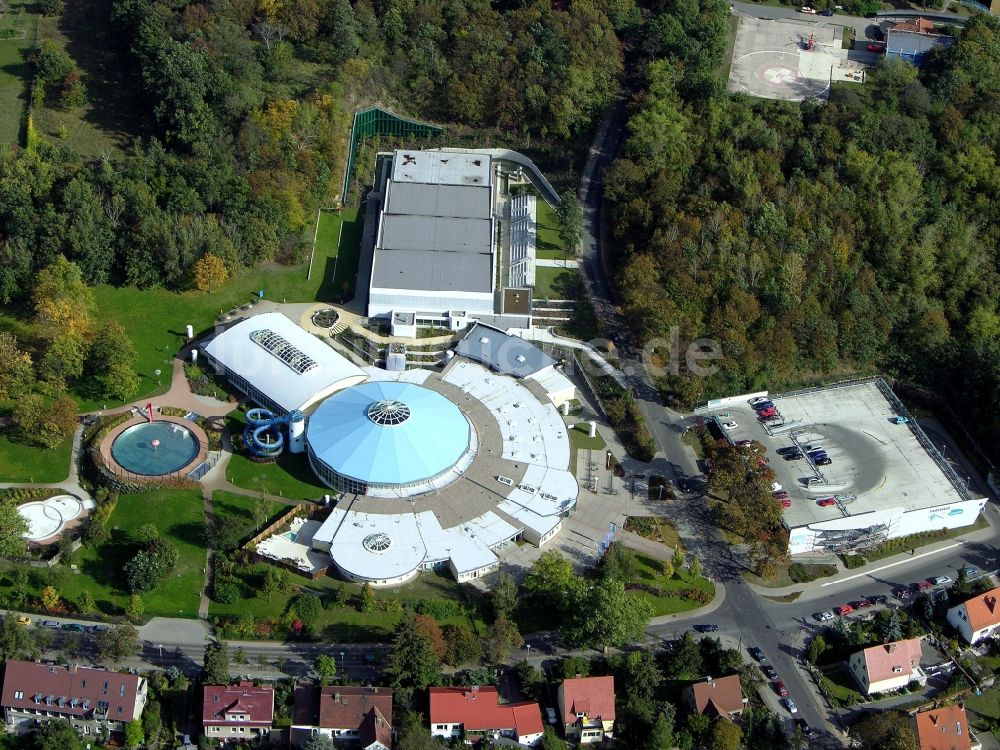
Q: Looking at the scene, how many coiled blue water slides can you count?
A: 1